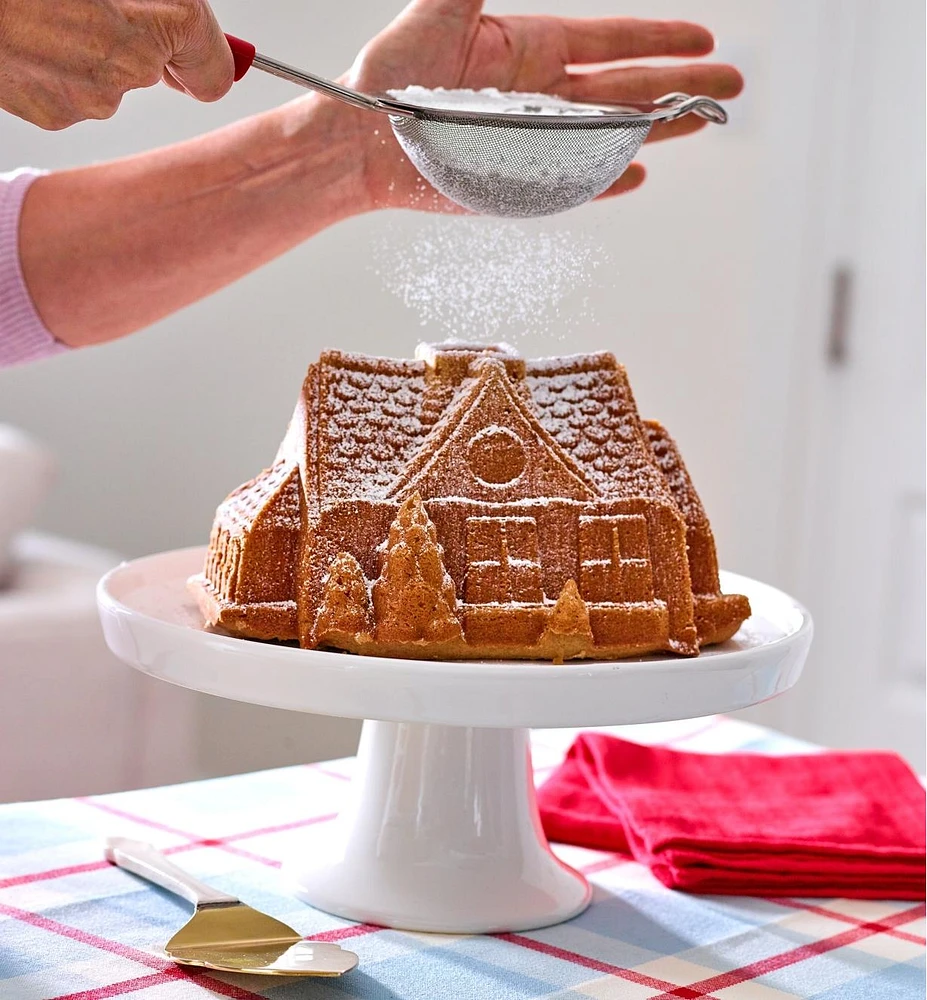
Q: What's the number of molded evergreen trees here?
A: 3